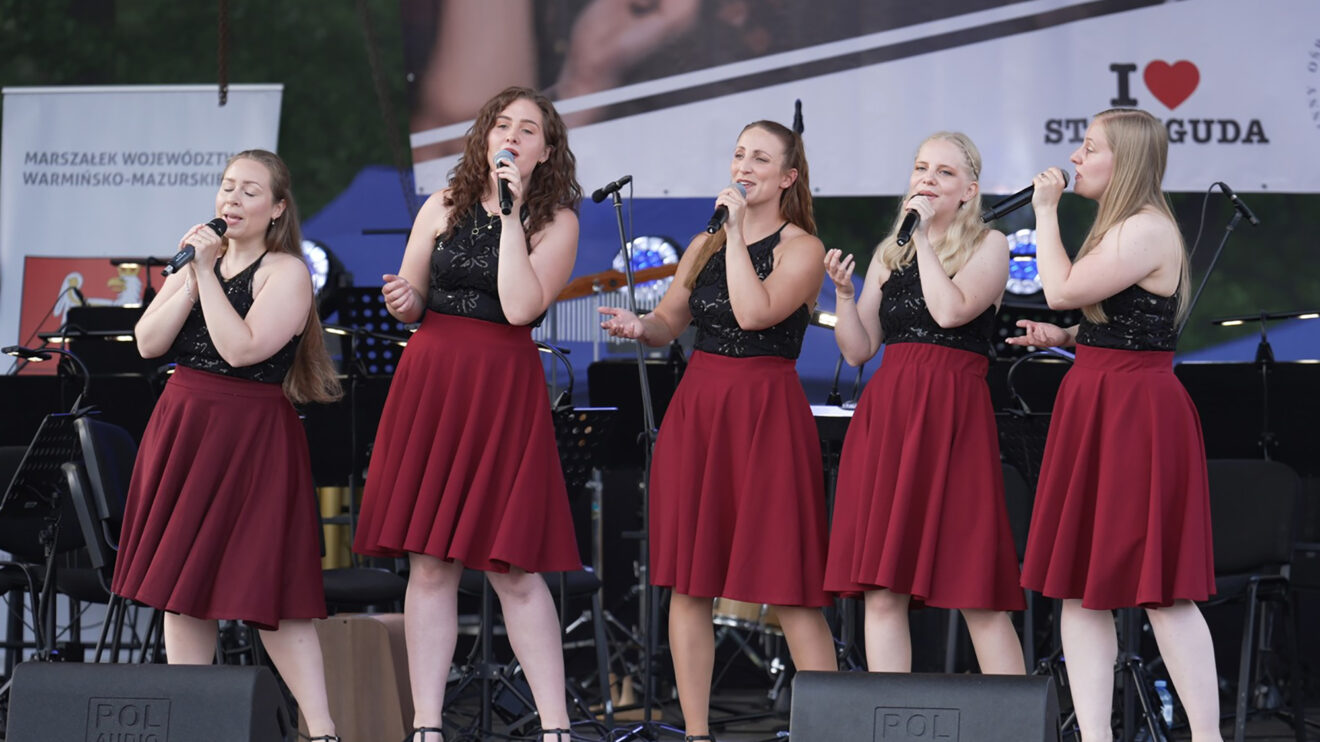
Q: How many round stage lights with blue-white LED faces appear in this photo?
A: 3